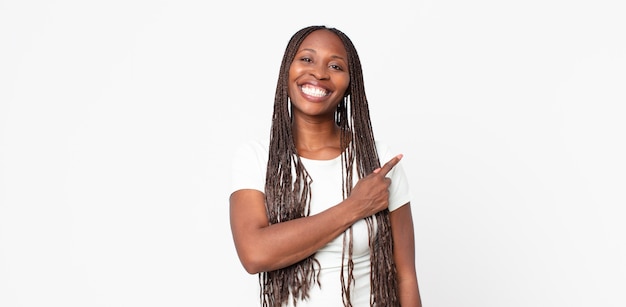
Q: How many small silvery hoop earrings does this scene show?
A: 0